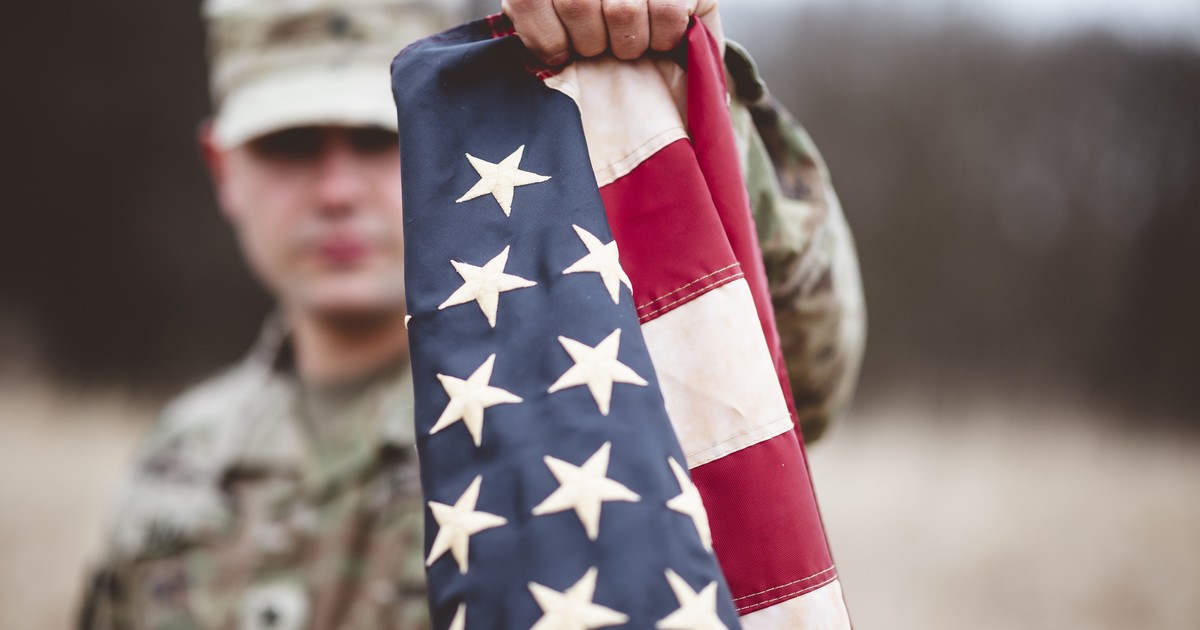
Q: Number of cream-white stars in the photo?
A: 11